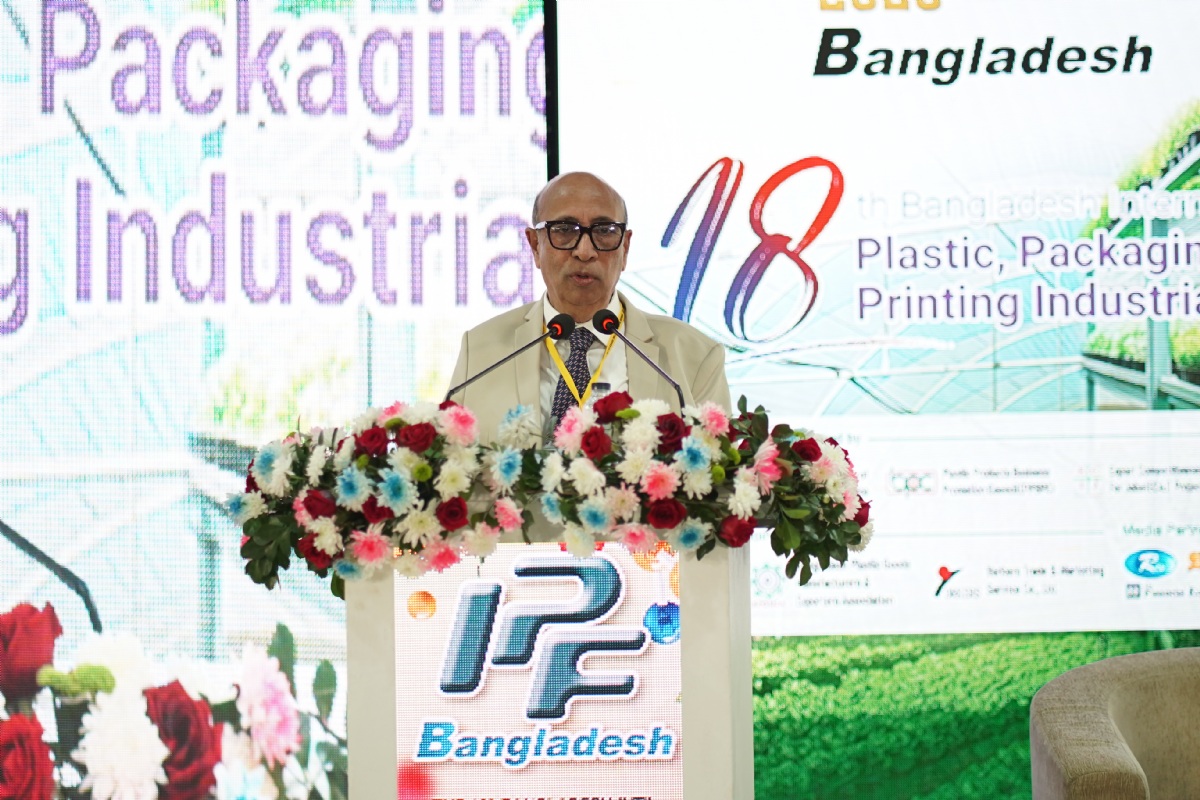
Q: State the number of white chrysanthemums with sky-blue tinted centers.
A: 11